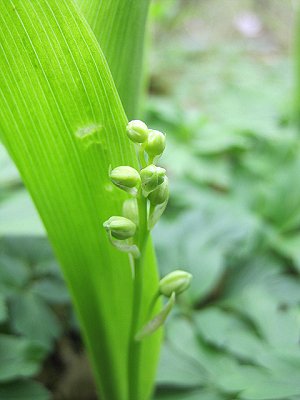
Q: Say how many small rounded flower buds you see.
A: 8